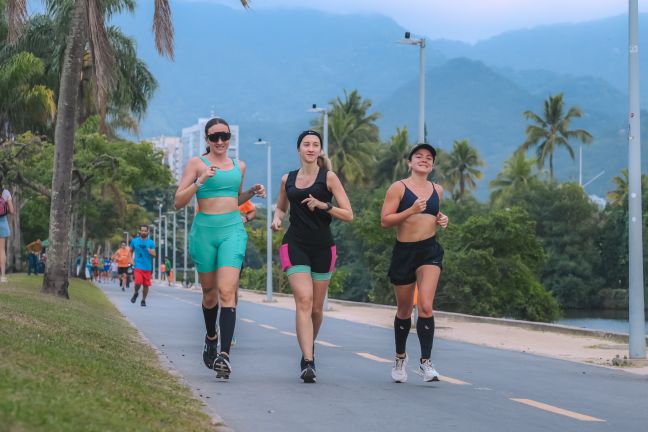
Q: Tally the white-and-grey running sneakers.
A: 2